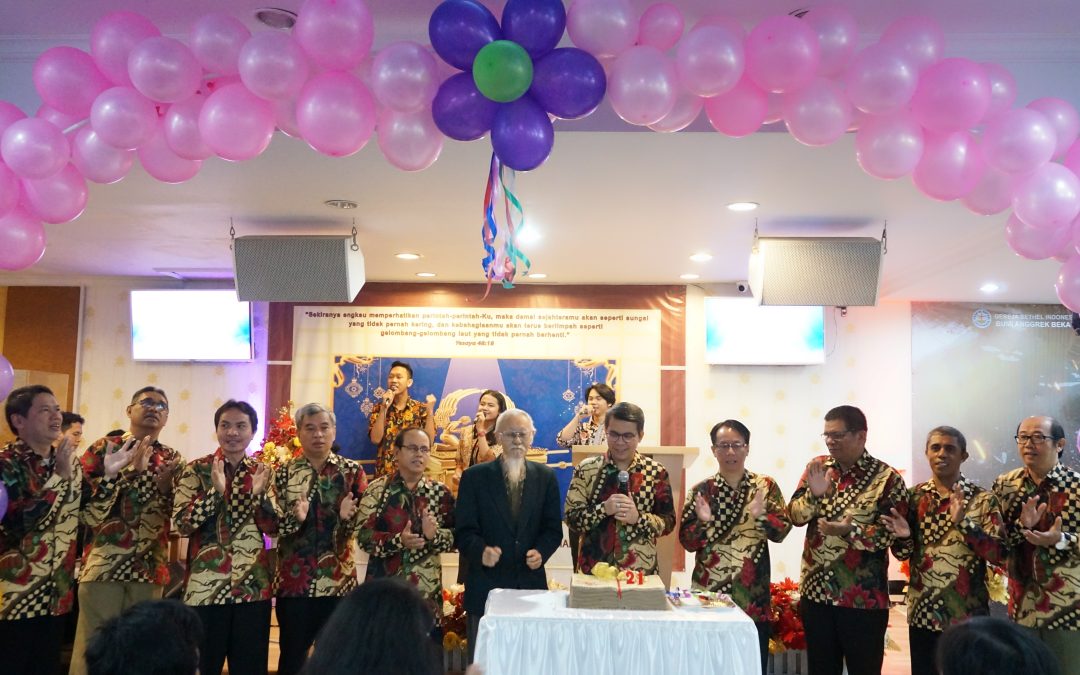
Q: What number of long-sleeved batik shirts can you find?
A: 10